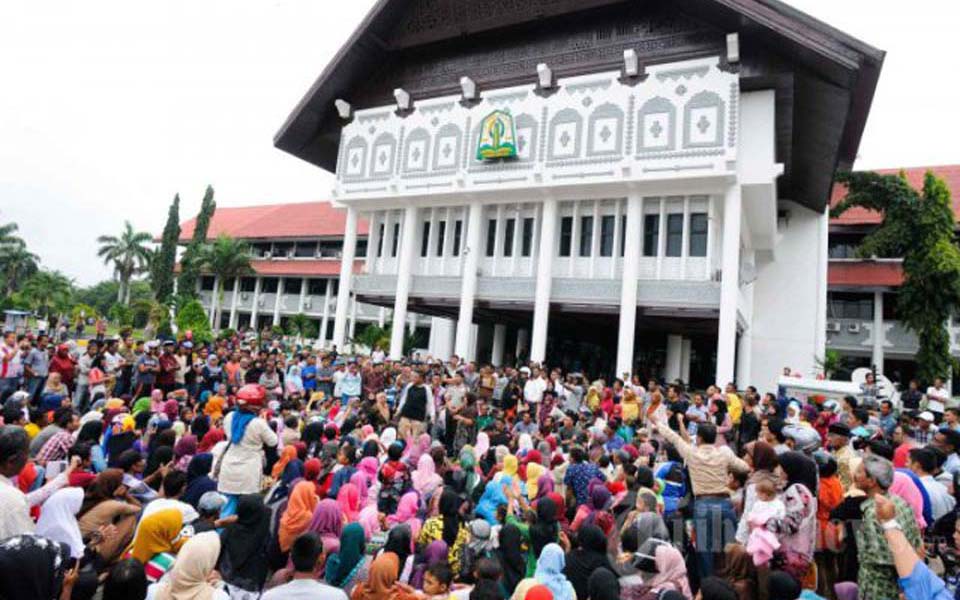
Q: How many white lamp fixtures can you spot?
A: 6